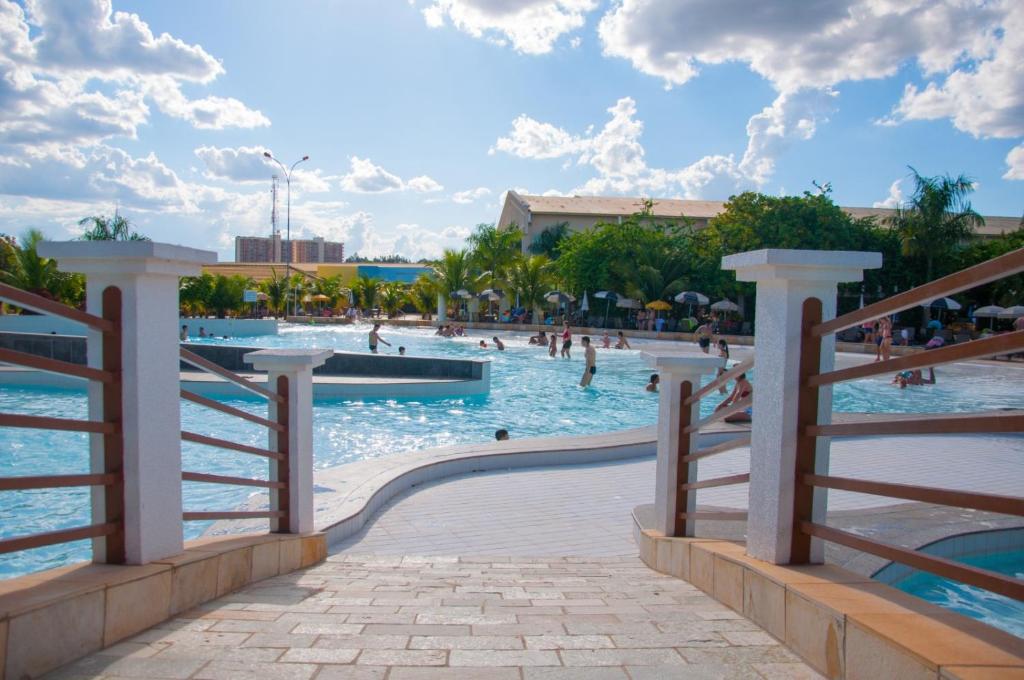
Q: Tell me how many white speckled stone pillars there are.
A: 4